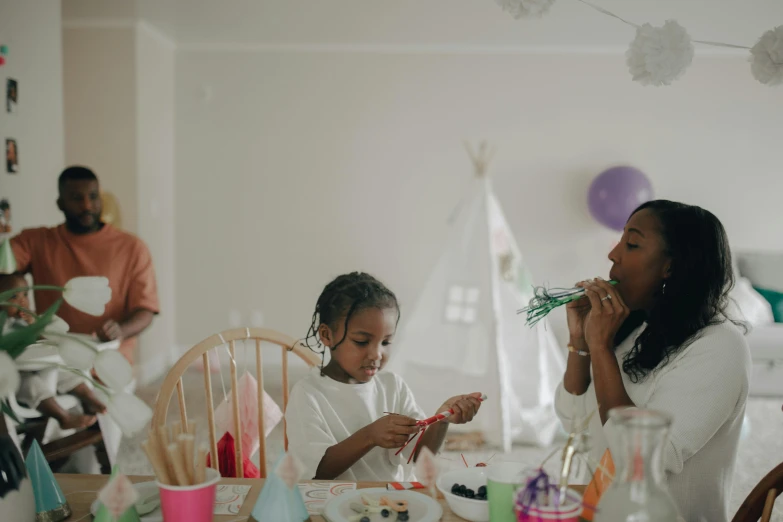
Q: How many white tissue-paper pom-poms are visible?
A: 3